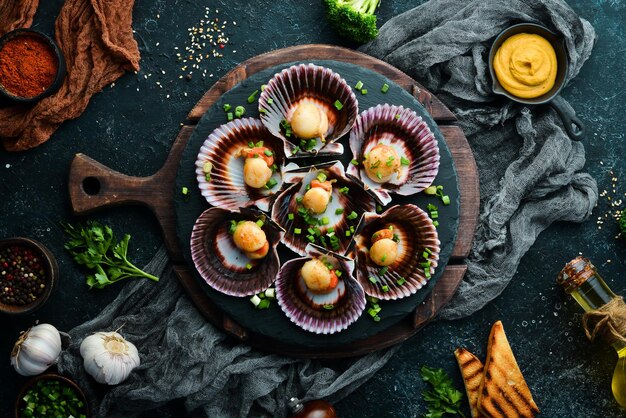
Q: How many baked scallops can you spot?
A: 7